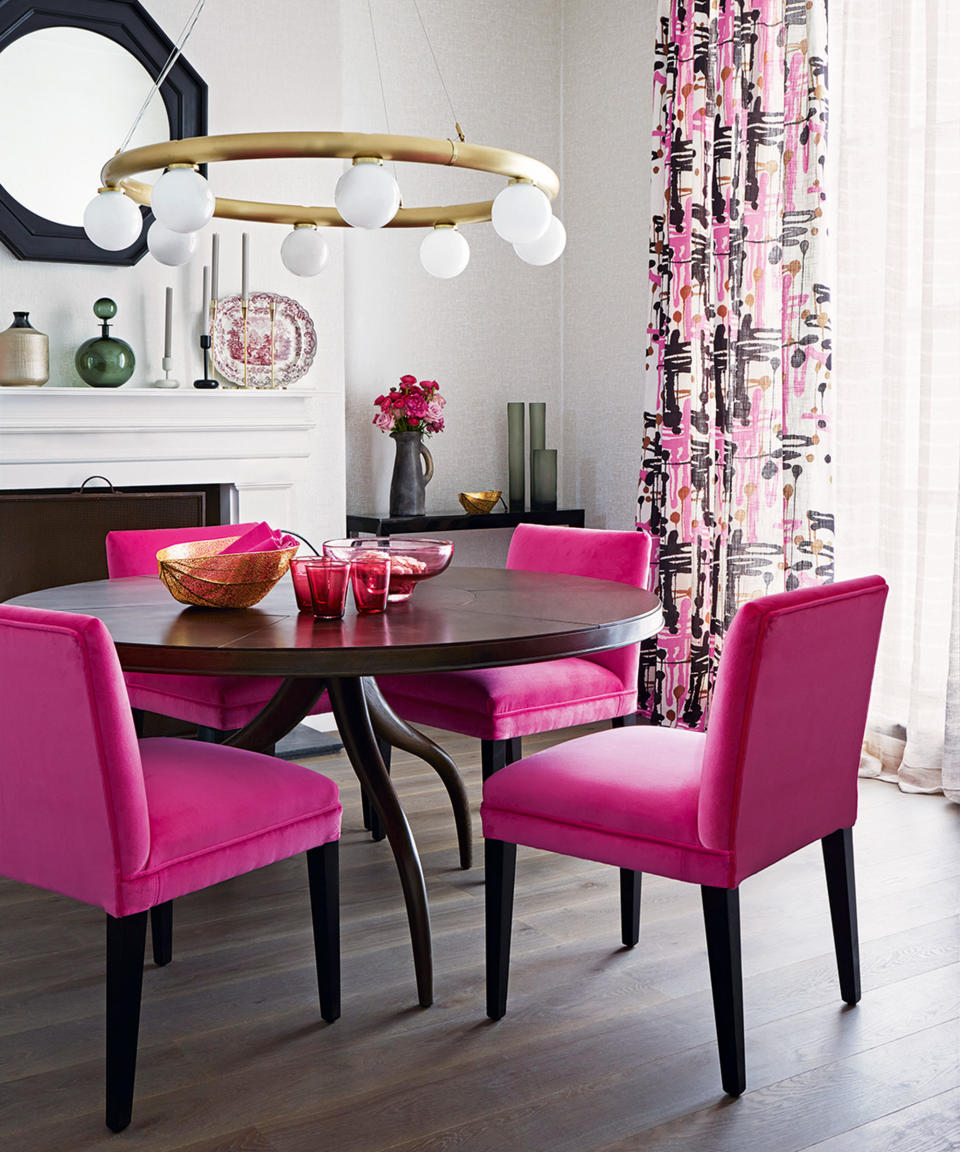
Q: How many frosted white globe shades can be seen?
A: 8